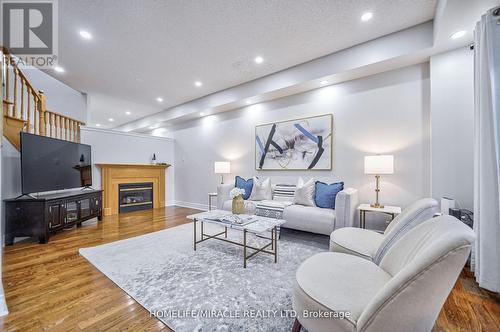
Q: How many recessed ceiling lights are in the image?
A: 14